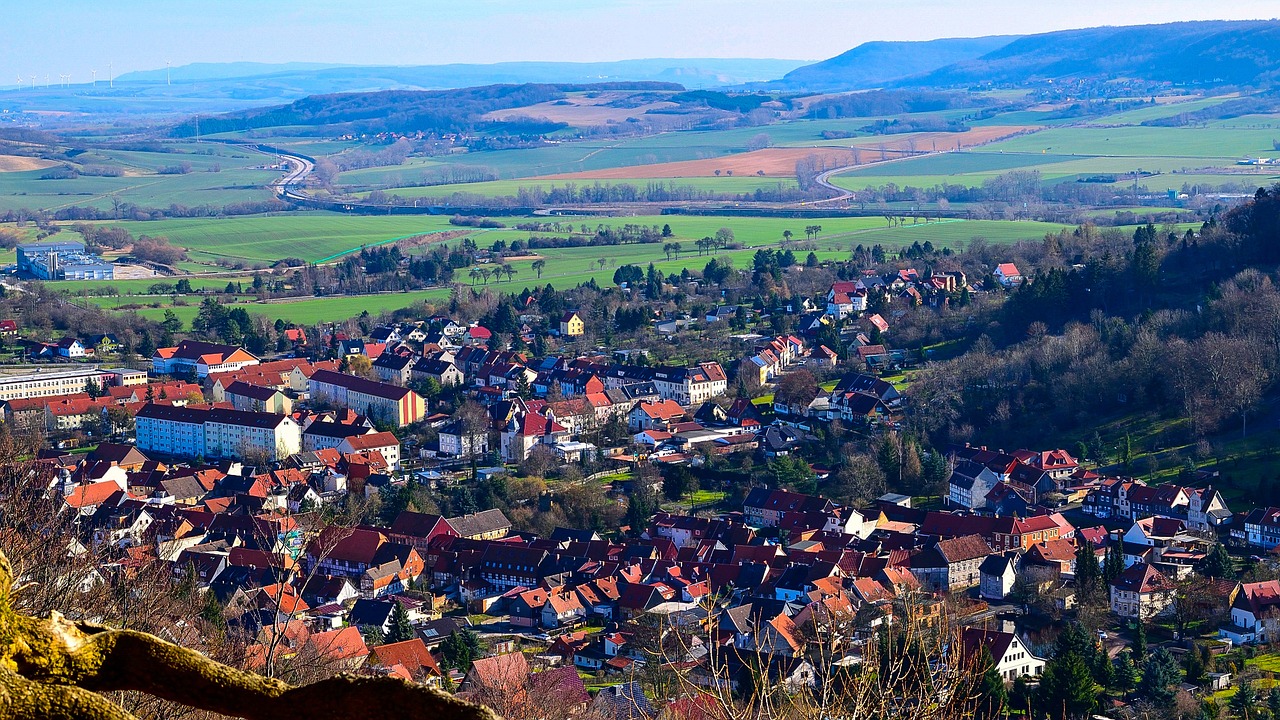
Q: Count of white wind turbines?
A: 8